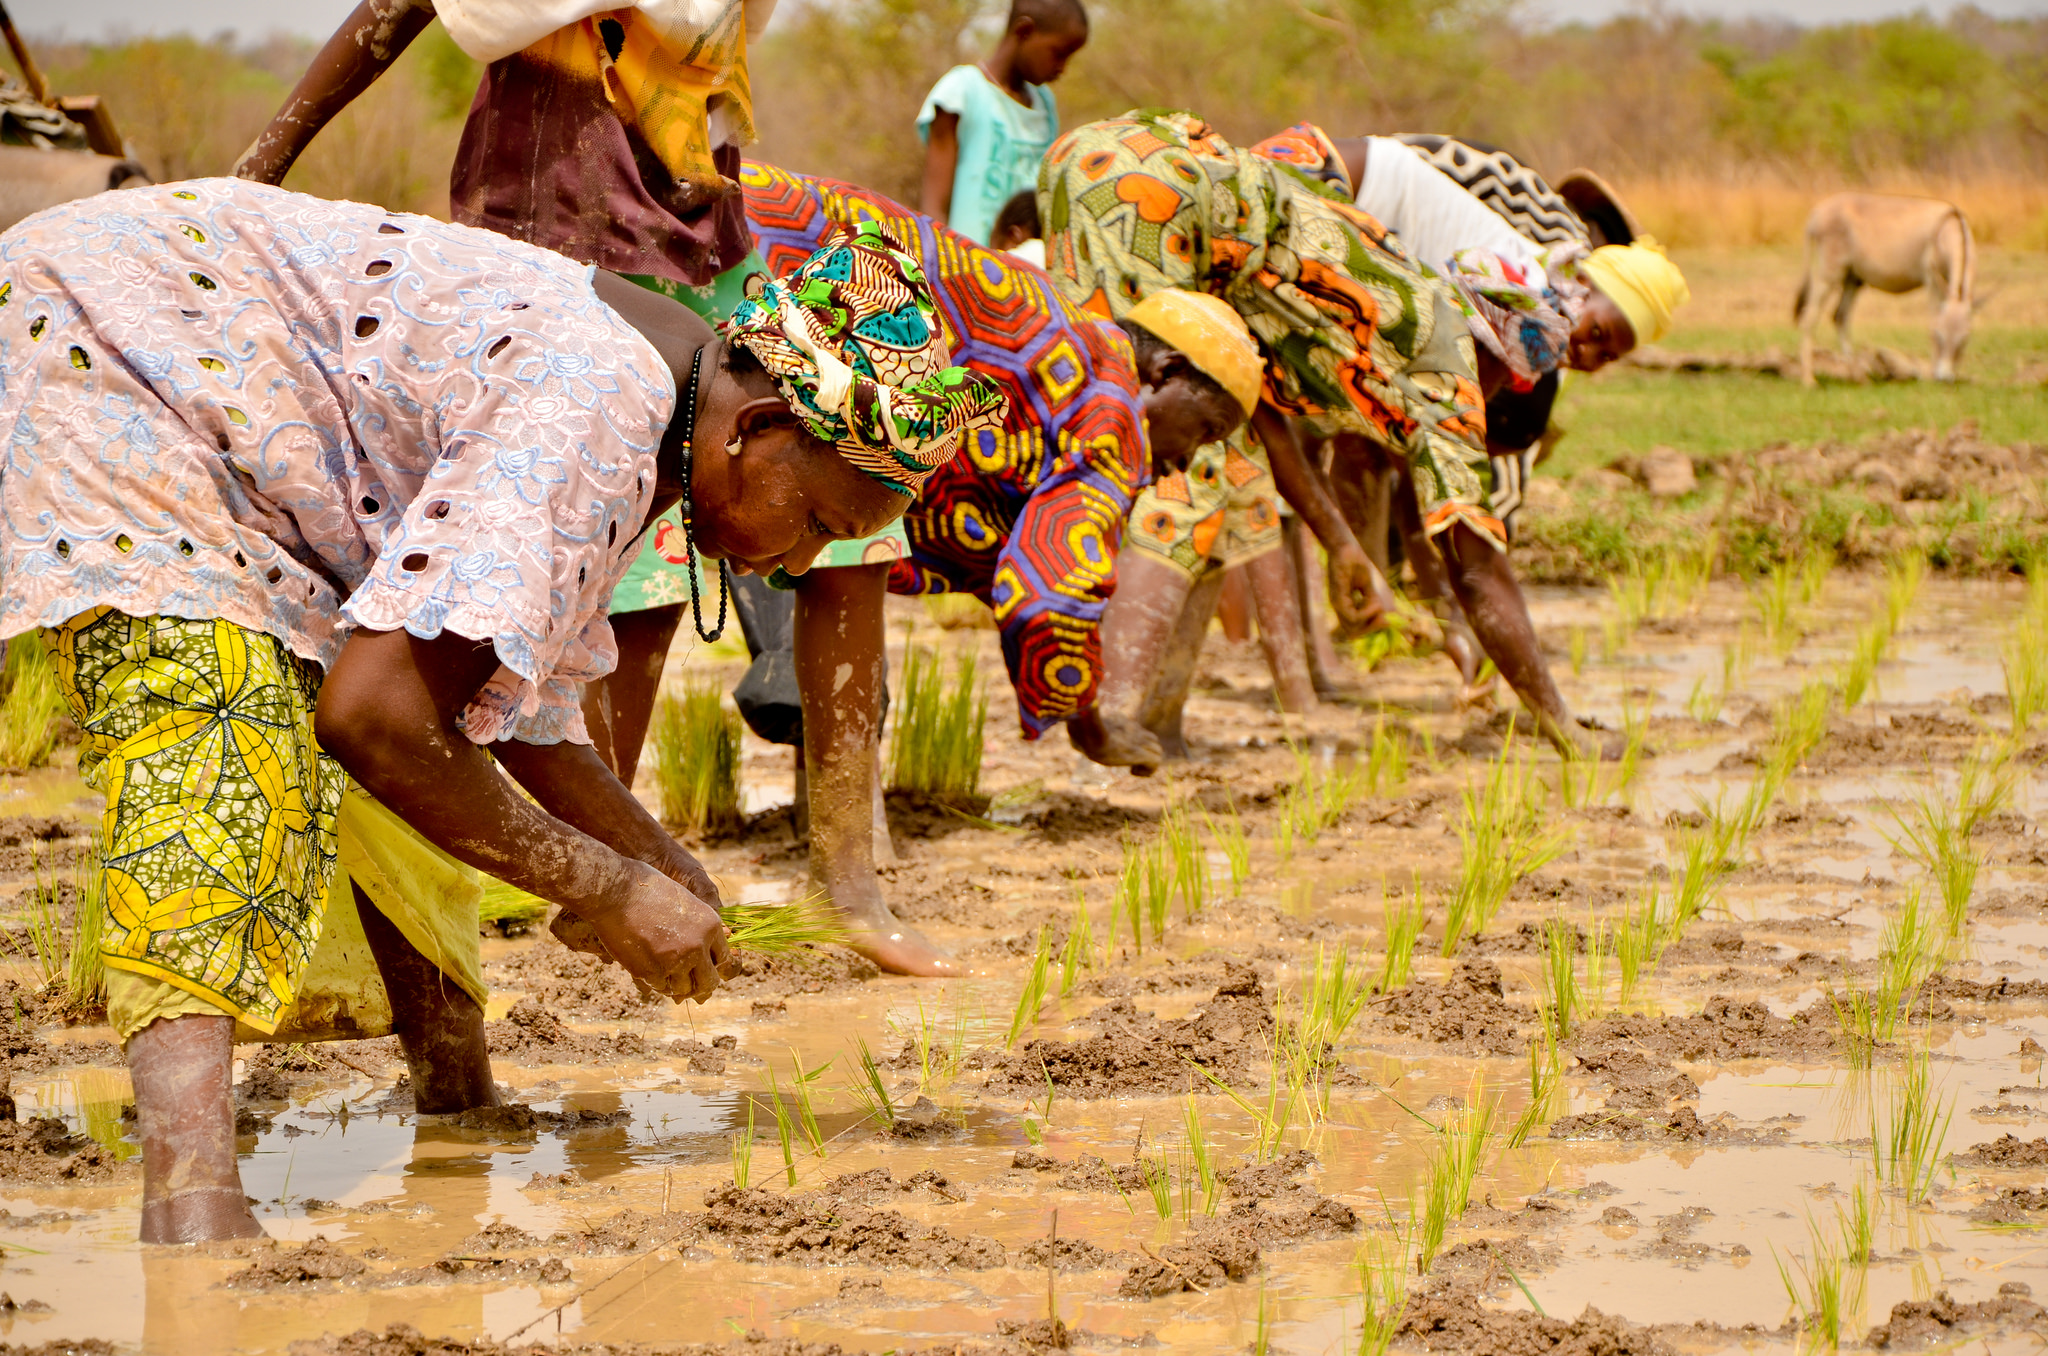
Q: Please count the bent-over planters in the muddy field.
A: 5